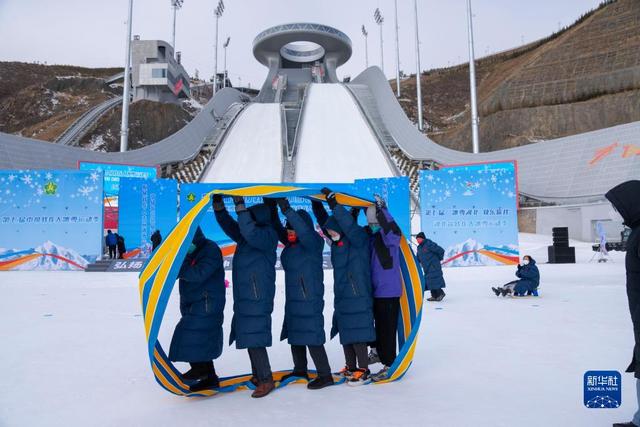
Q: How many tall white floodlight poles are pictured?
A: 9